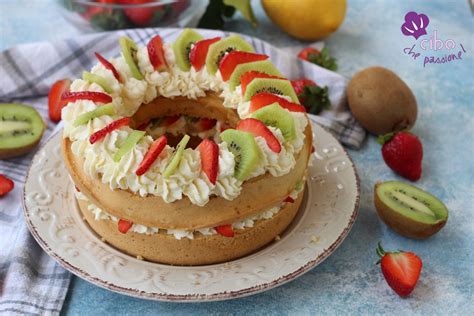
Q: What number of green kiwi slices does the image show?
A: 11